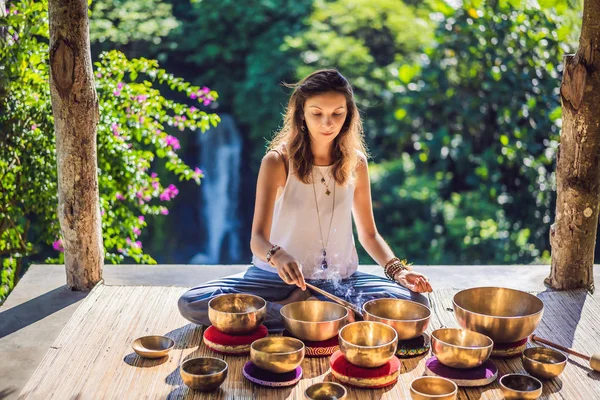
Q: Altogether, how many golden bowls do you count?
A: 13